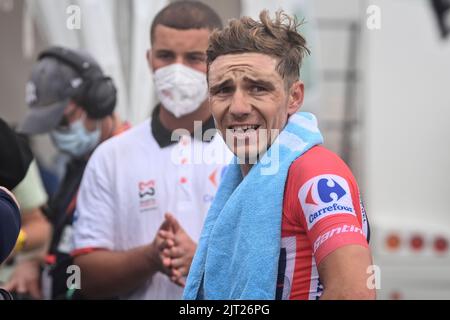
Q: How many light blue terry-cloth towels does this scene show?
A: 1